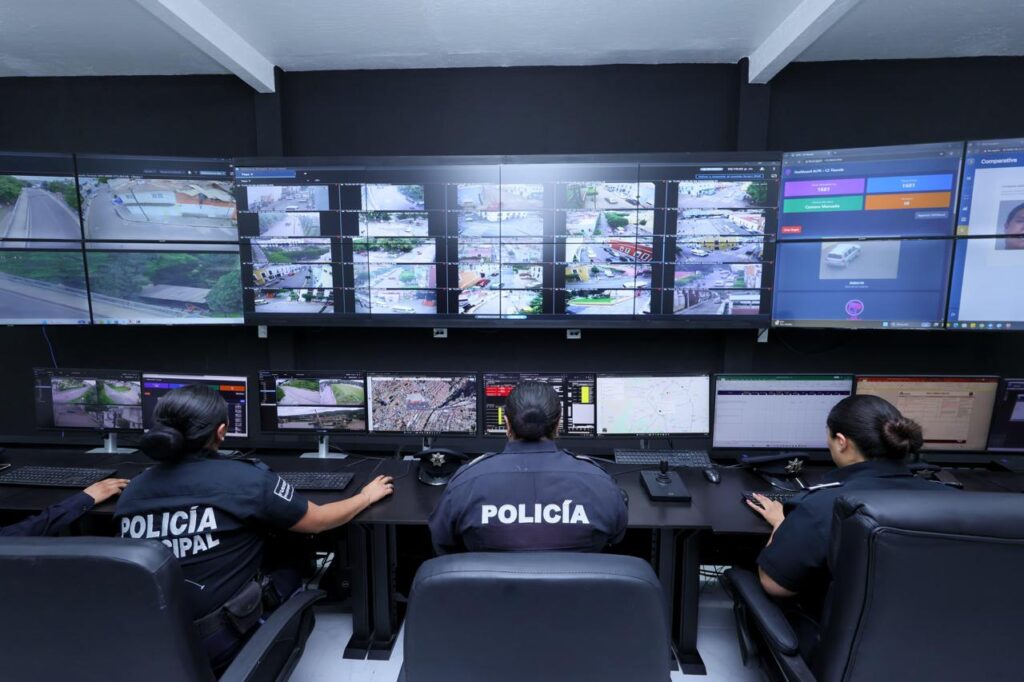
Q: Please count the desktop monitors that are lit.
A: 9